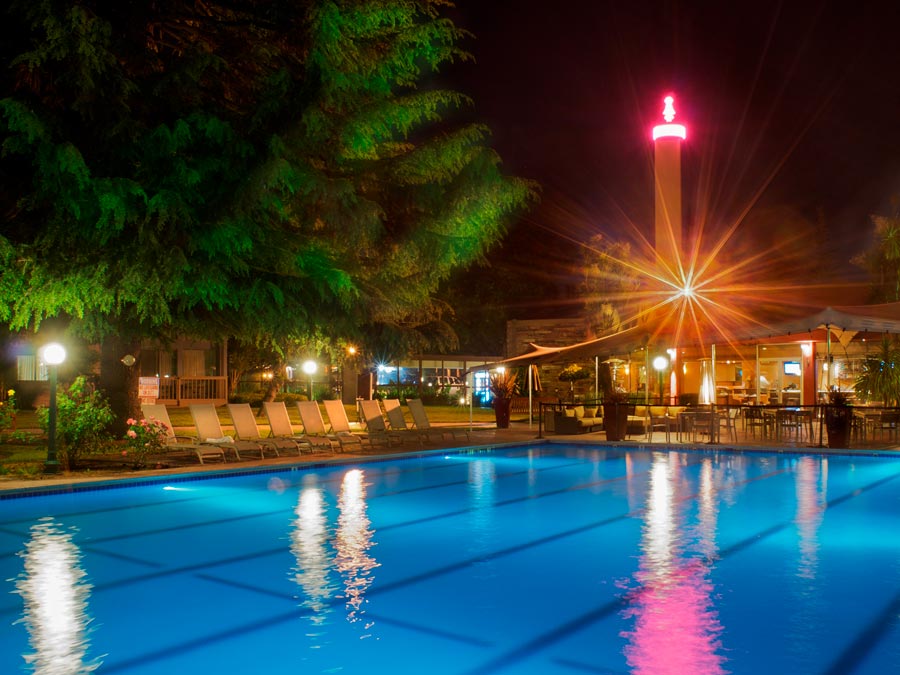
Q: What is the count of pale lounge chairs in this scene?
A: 9